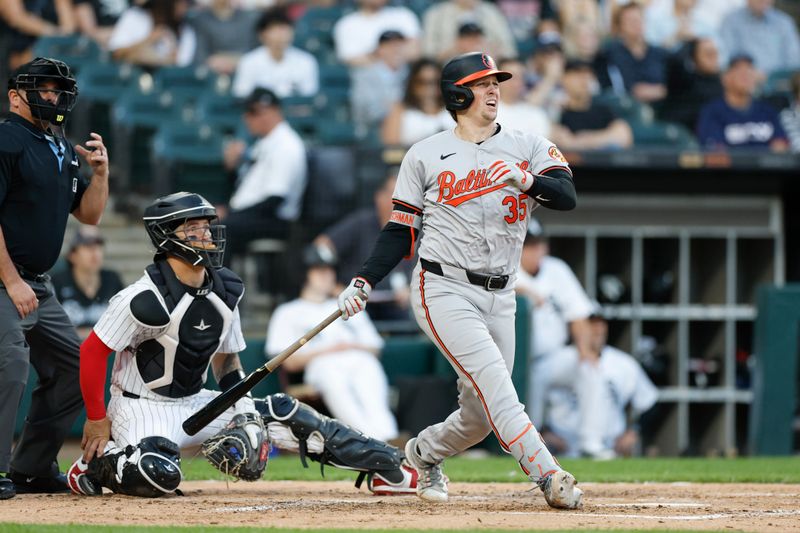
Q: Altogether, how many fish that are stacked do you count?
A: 0